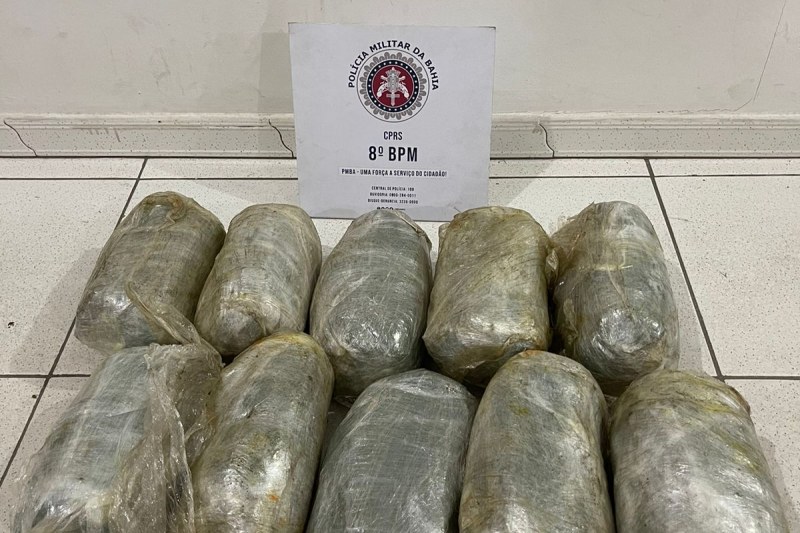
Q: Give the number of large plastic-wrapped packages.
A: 10